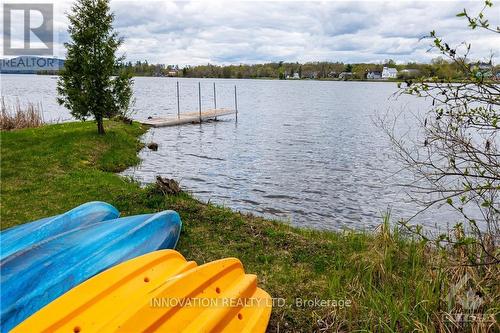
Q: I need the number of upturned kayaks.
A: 4